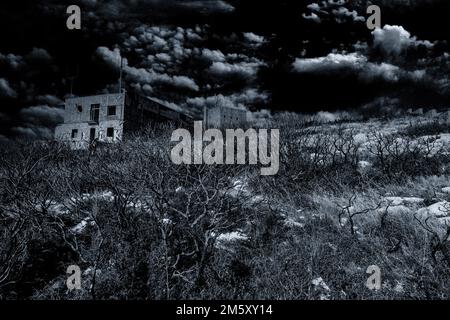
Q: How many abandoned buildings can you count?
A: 2